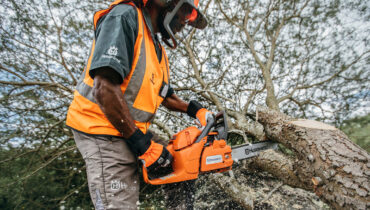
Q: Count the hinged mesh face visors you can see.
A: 1